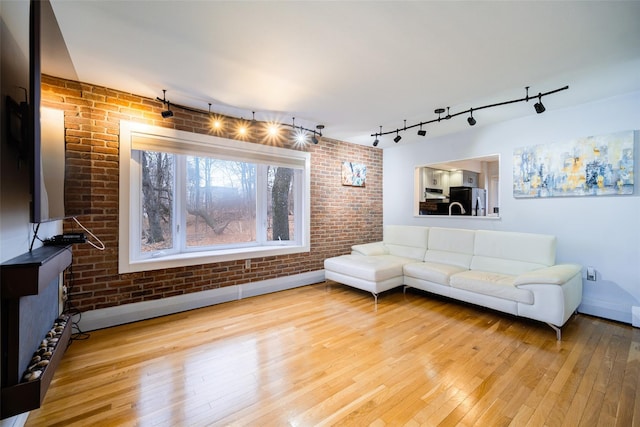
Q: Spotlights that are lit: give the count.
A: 4